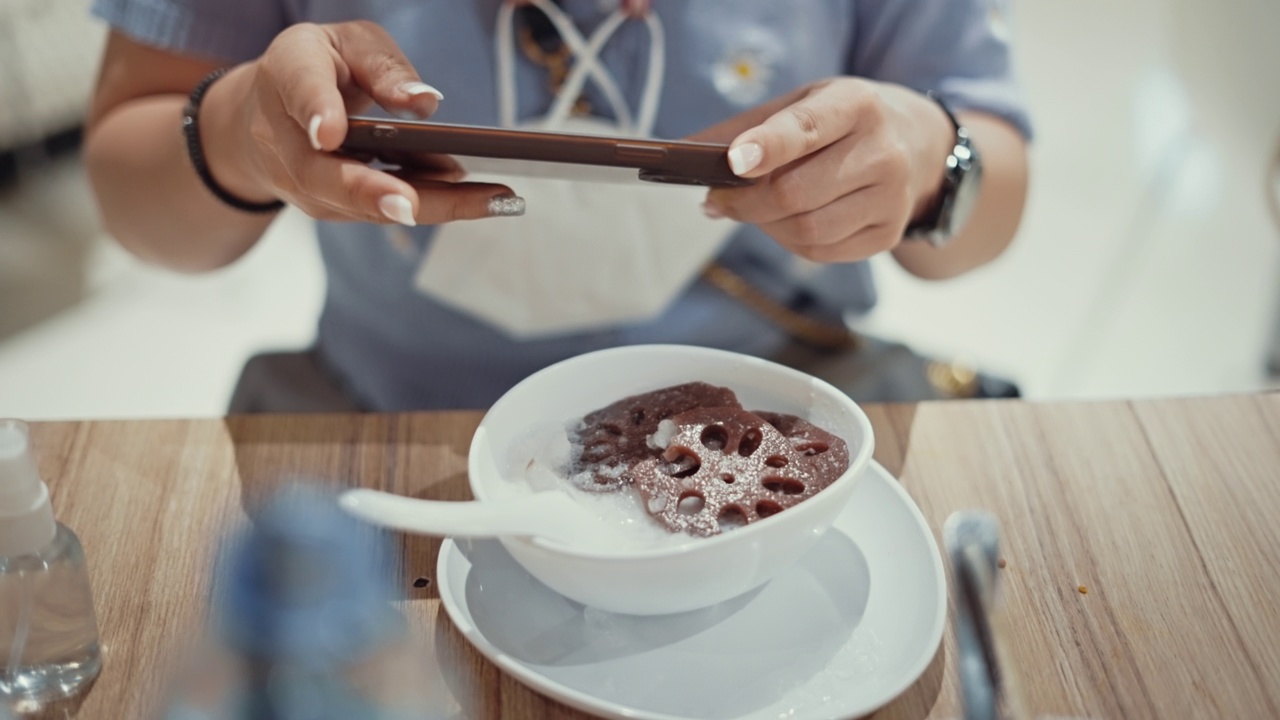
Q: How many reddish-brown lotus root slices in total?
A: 3